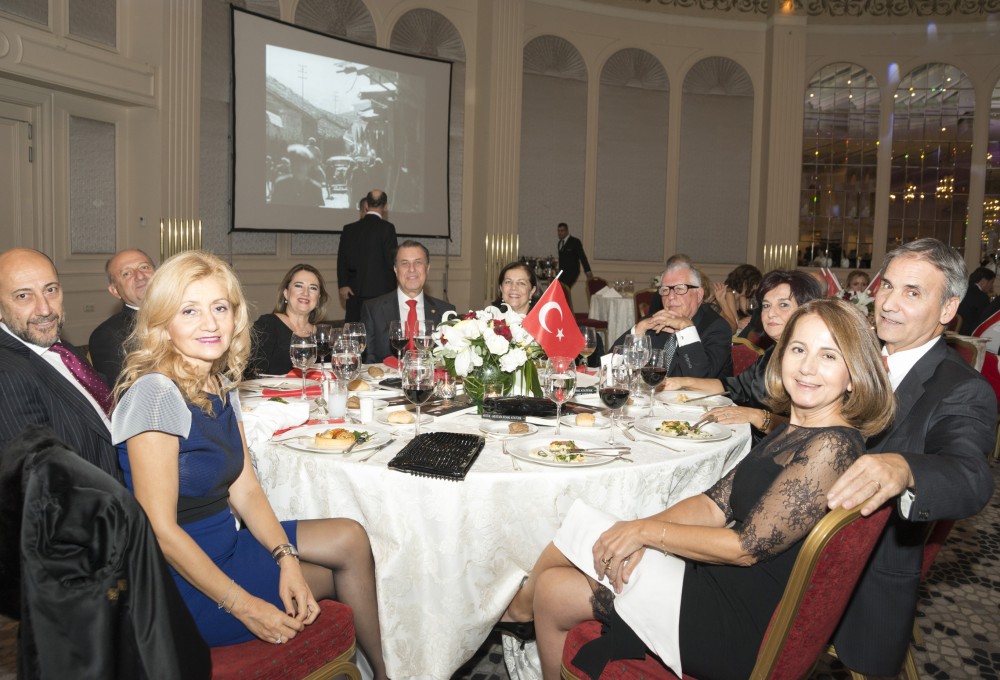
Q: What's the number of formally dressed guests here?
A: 10